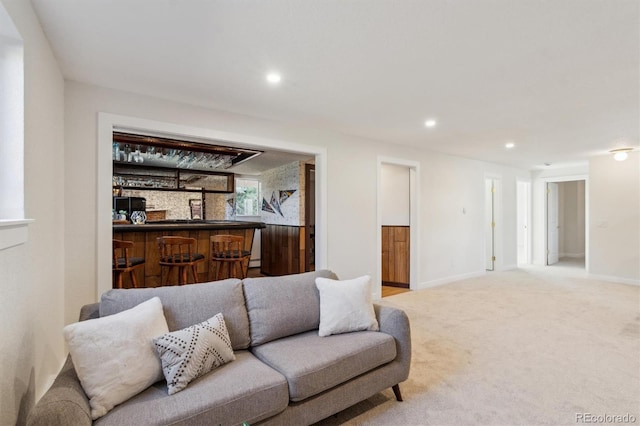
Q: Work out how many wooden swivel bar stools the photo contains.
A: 3